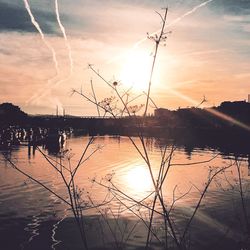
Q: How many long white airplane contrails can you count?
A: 3